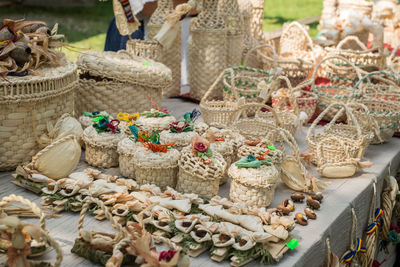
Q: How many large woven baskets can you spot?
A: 2